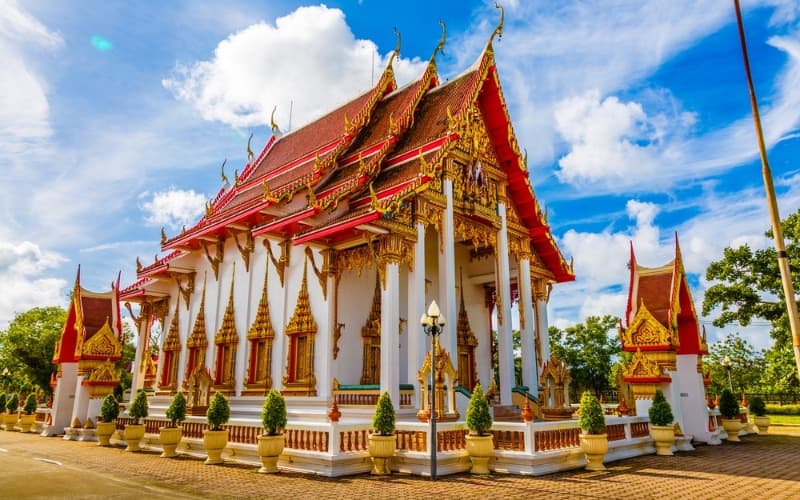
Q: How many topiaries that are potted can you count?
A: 14